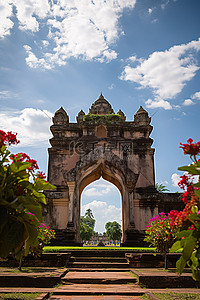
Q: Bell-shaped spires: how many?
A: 5